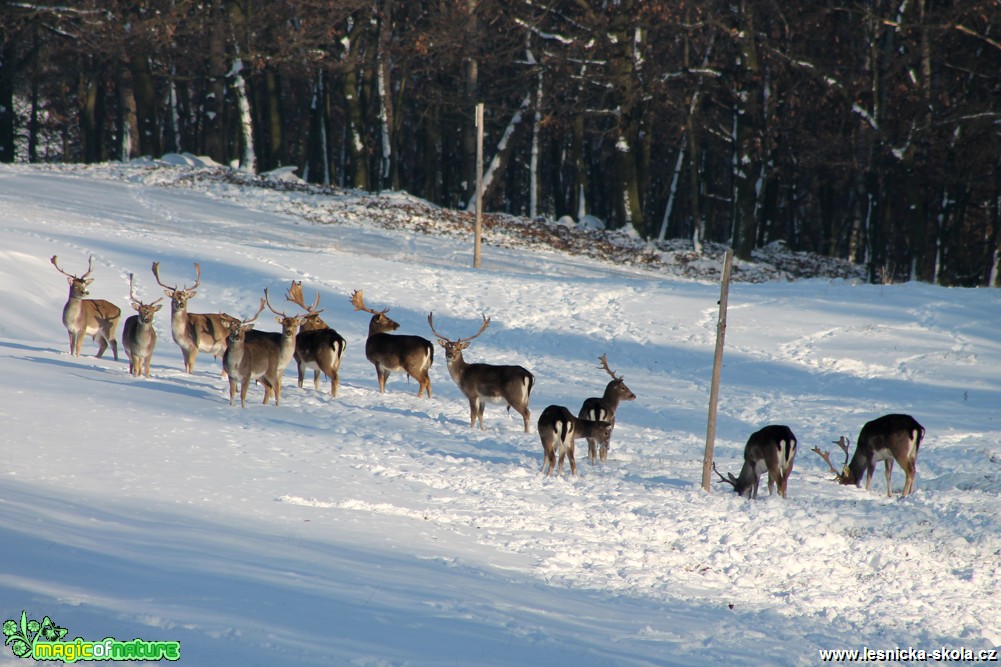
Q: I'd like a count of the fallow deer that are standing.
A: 12